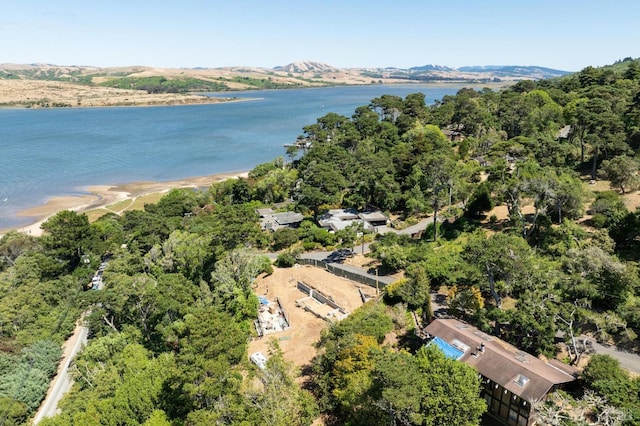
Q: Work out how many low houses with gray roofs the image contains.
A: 2